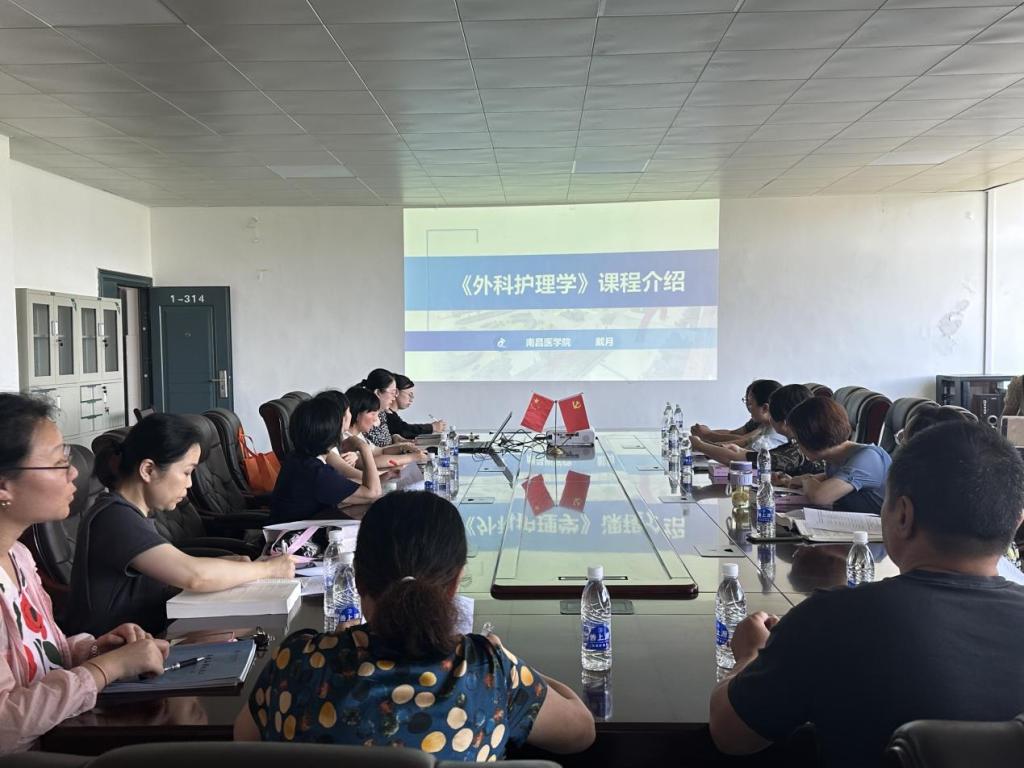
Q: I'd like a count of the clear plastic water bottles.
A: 14